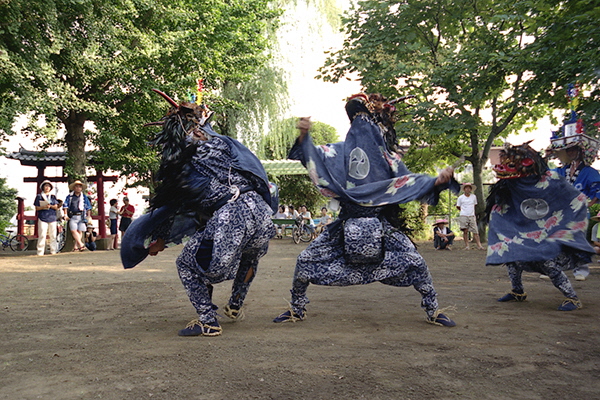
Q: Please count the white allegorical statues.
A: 0